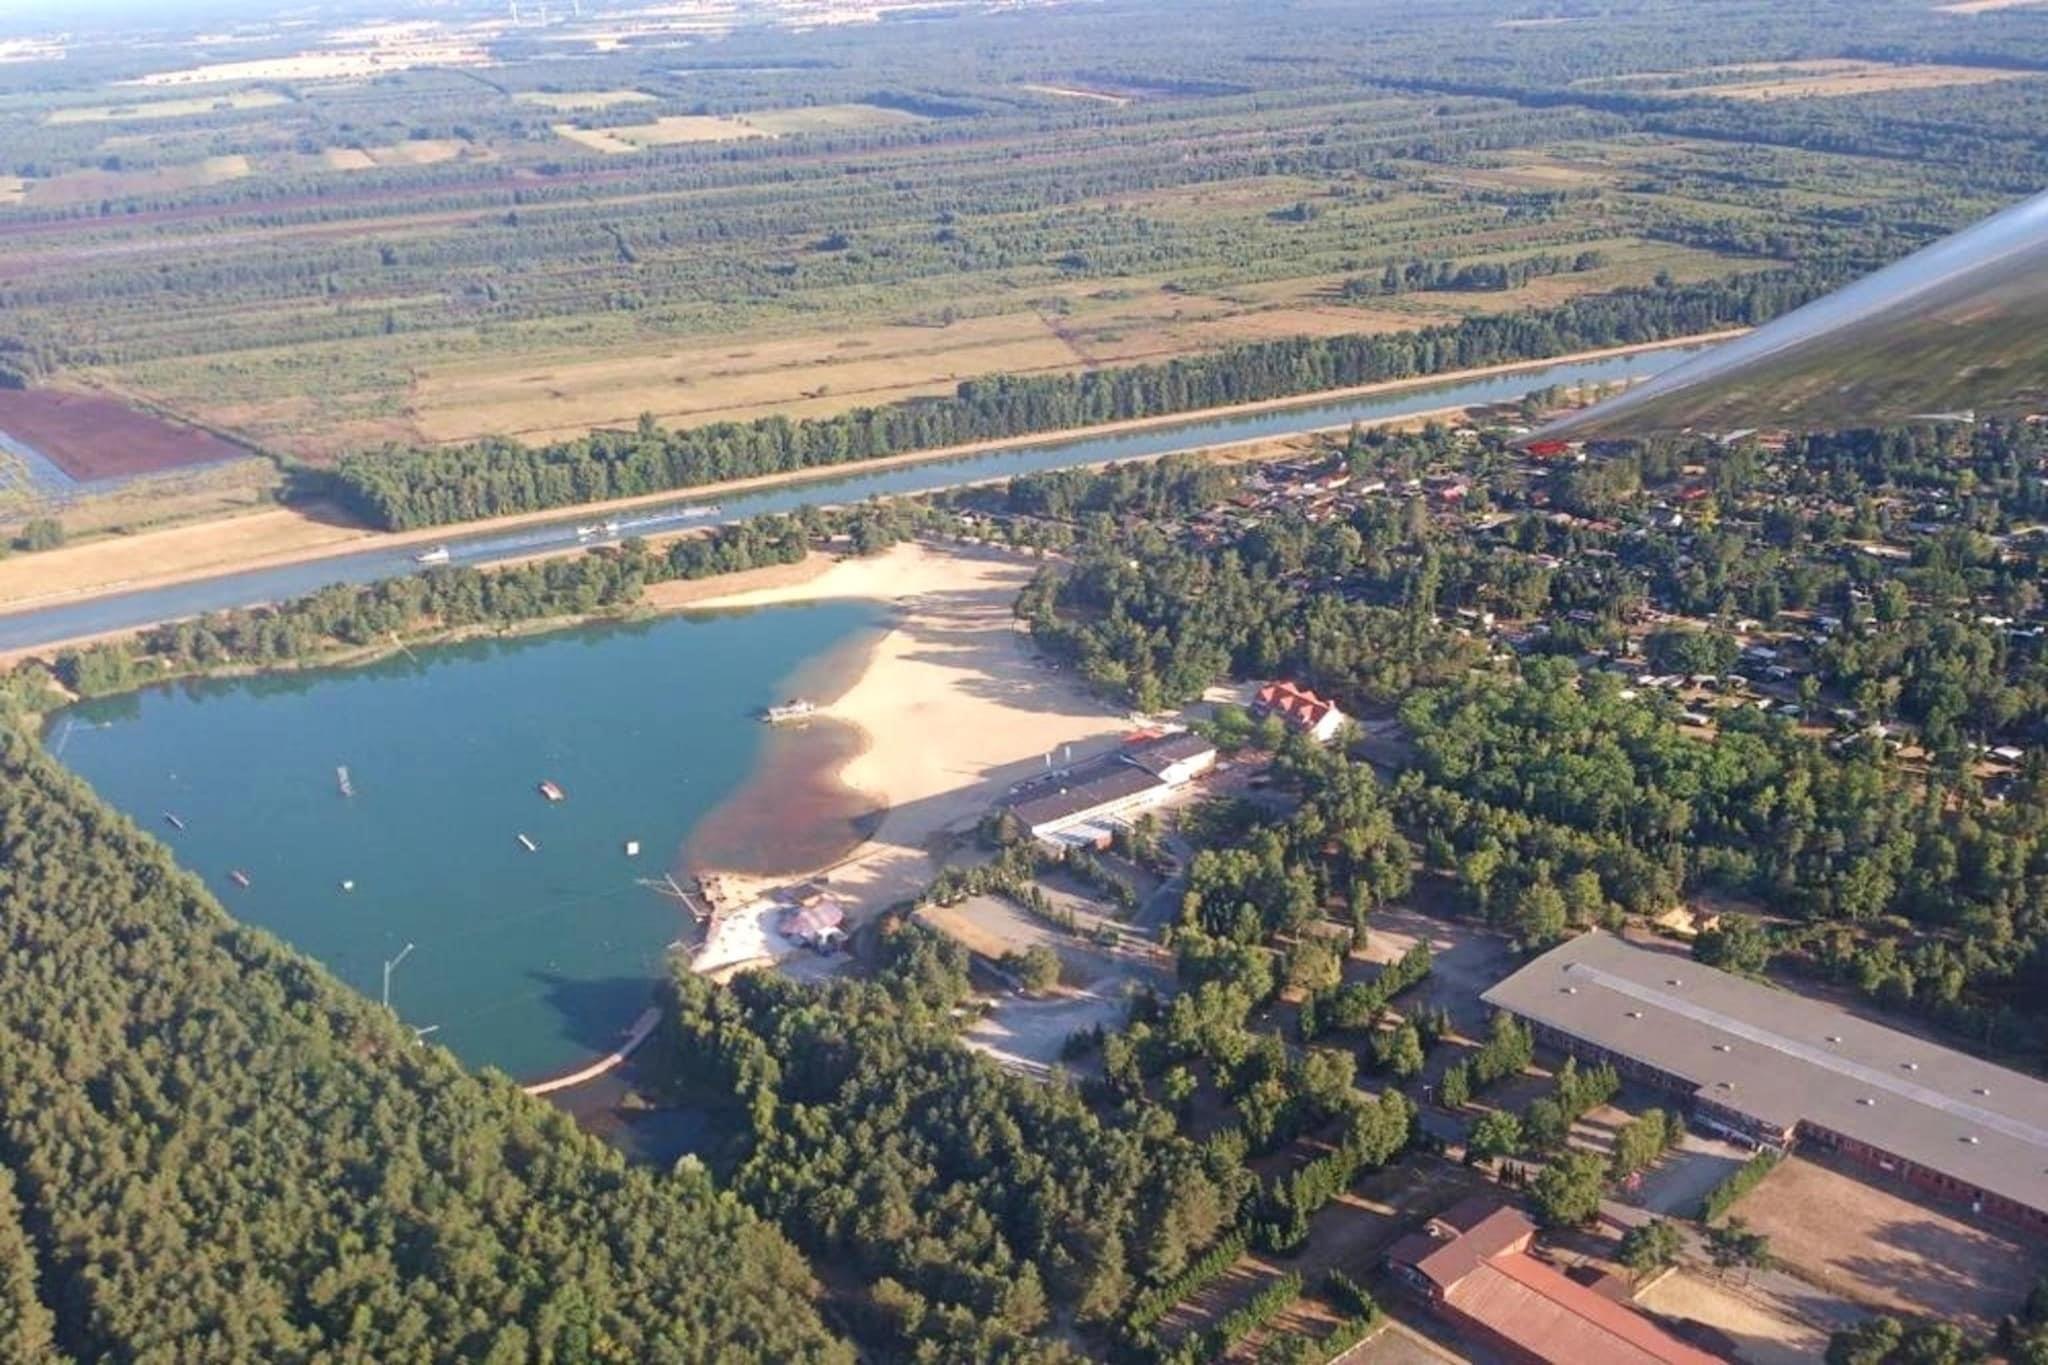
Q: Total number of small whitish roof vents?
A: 10